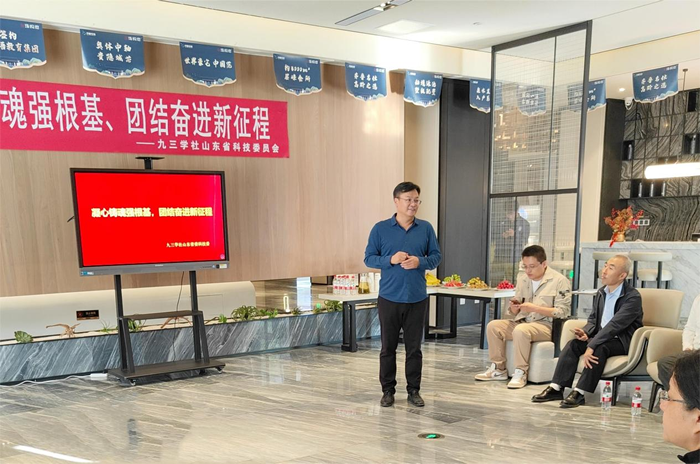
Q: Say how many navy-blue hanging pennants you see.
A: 10